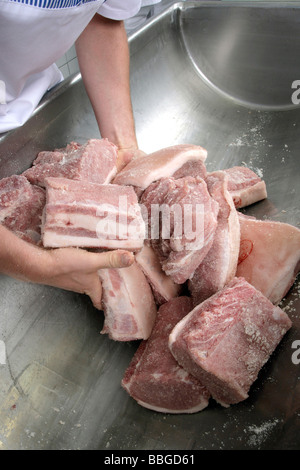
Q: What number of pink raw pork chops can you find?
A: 12